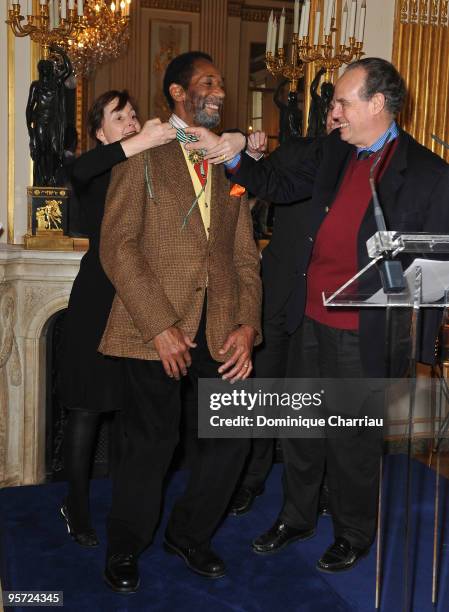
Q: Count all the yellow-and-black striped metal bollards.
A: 0